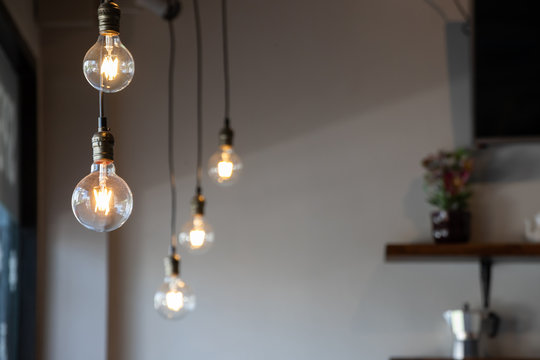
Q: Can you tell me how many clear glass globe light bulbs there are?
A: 5